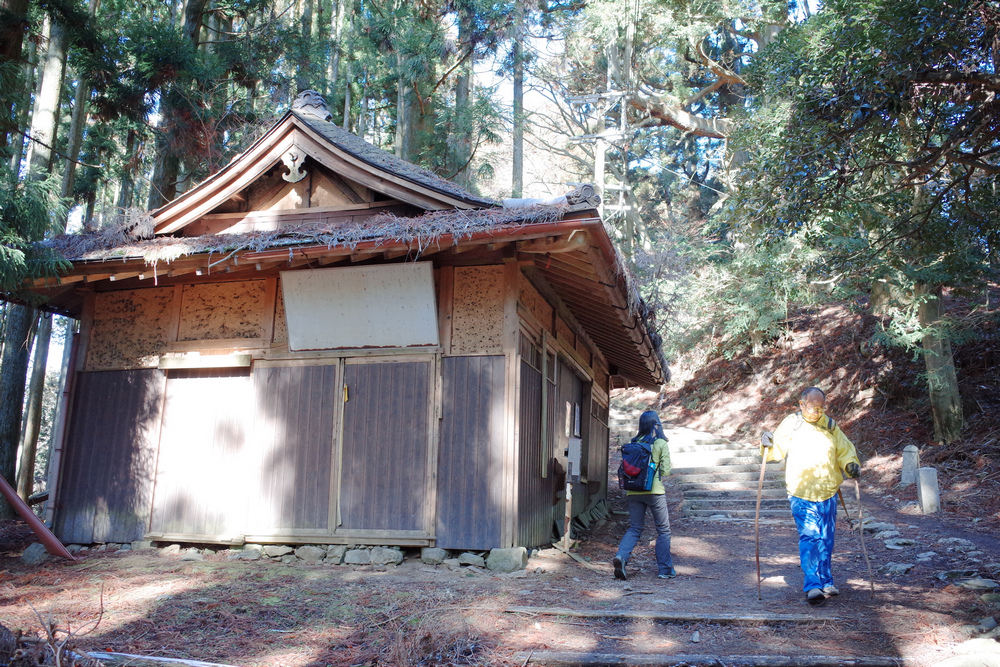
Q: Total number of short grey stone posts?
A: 2